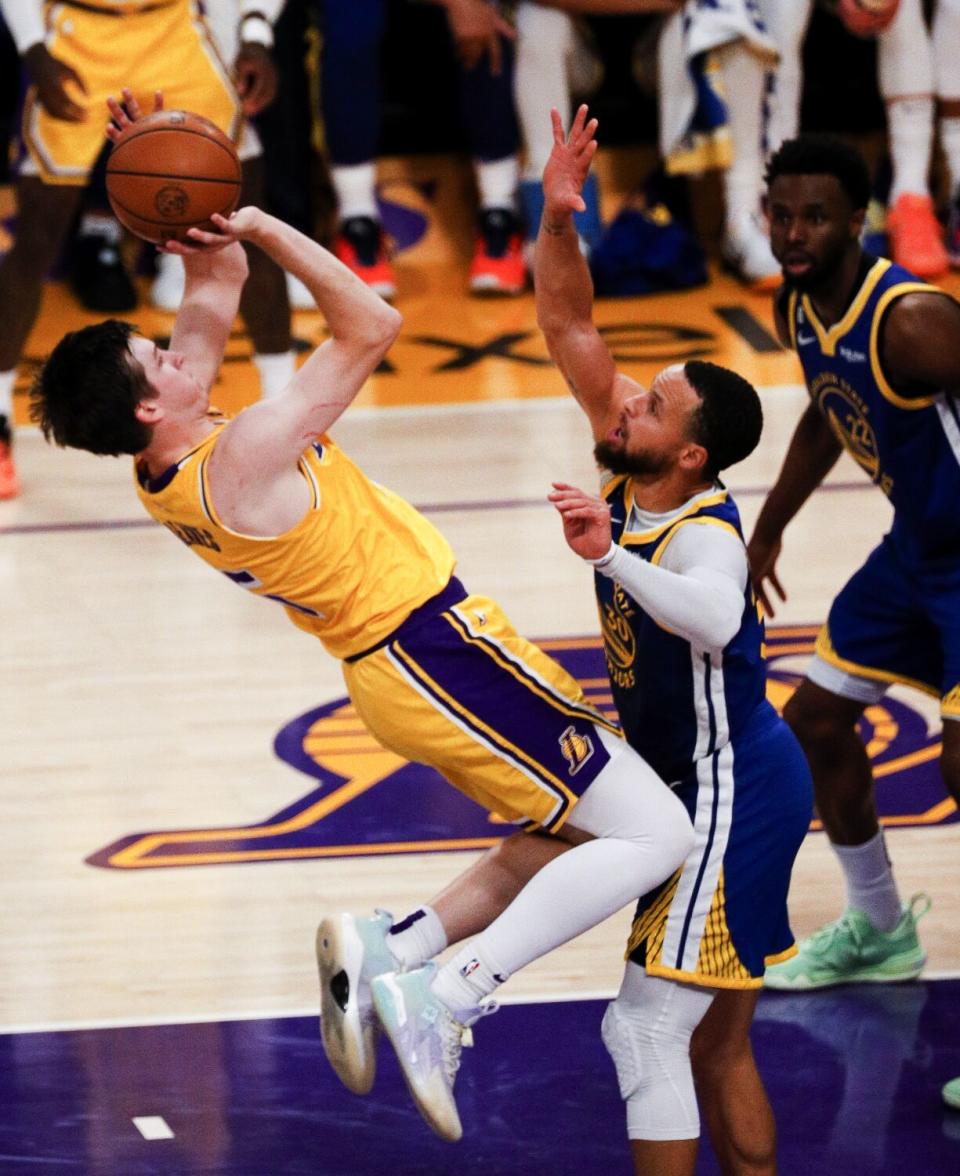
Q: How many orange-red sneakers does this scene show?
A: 4